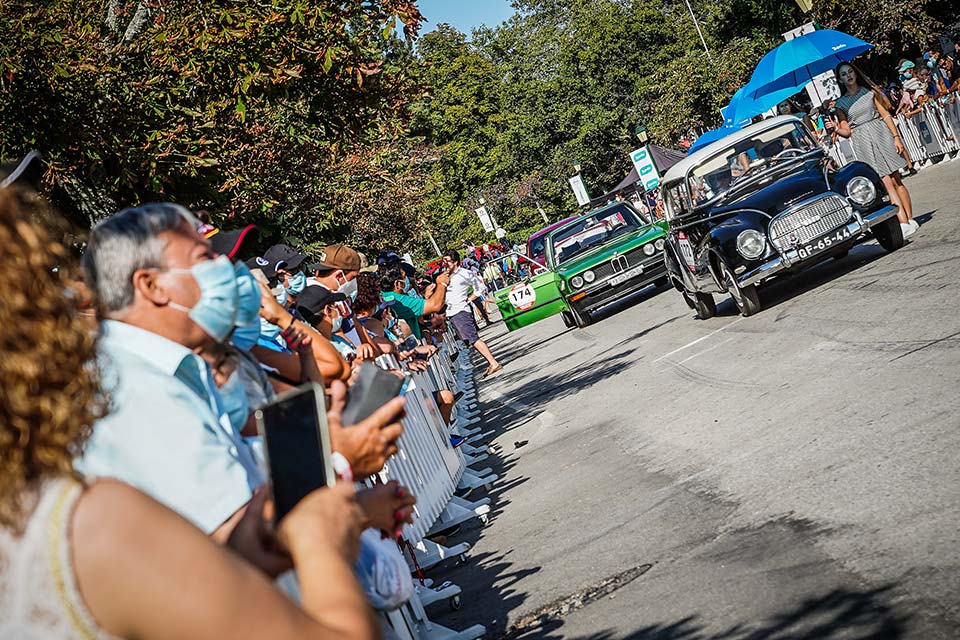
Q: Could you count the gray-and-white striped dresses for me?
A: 1